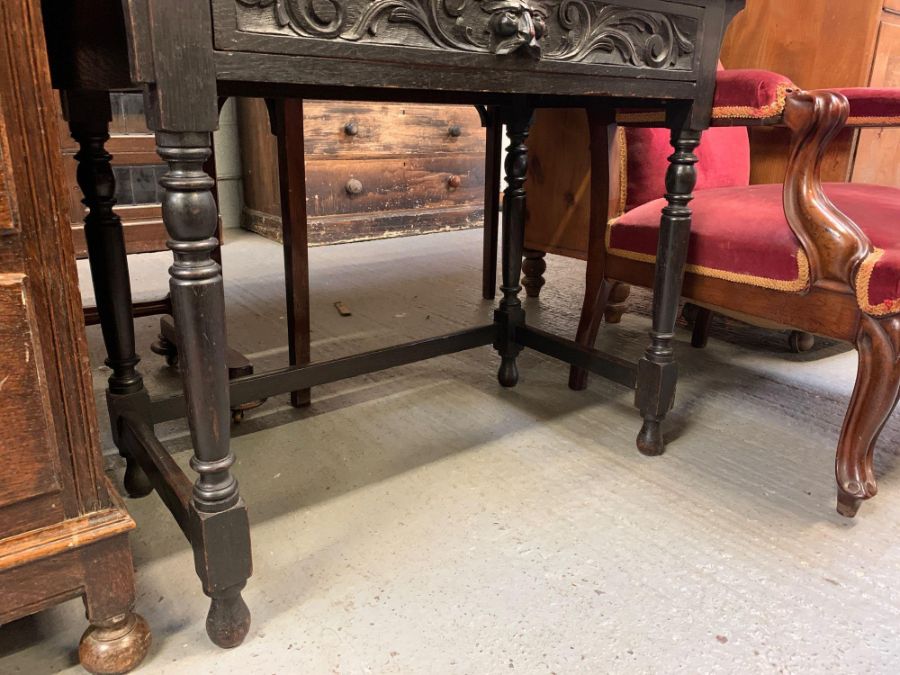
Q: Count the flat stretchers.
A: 3